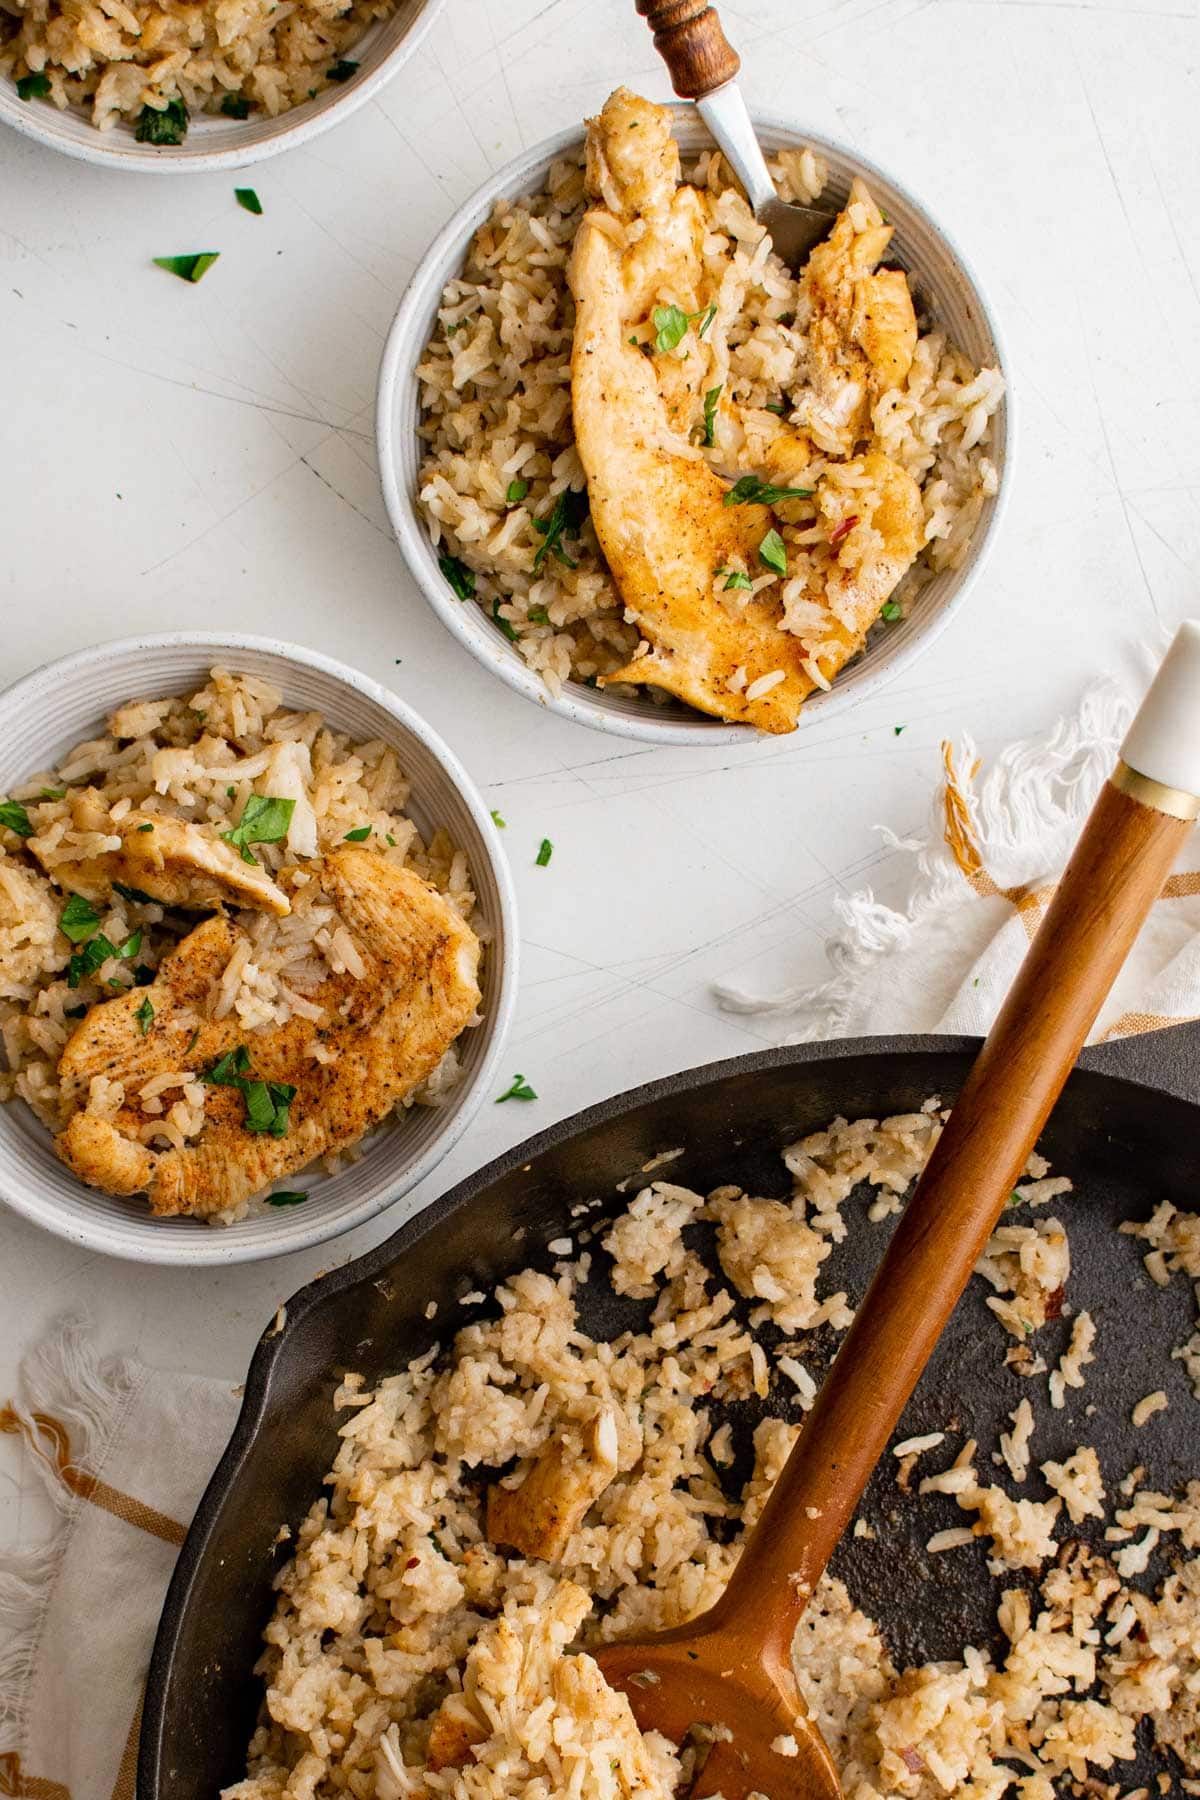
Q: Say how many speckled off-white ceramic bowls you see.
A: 3